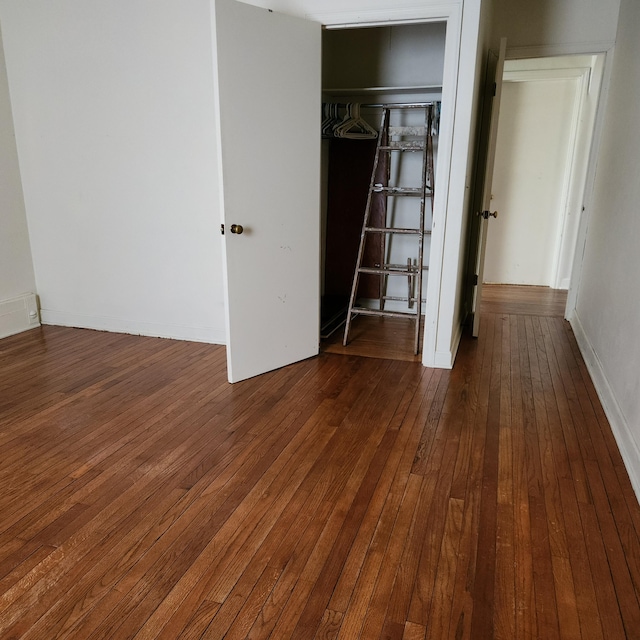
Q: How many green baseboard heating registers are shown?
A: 0